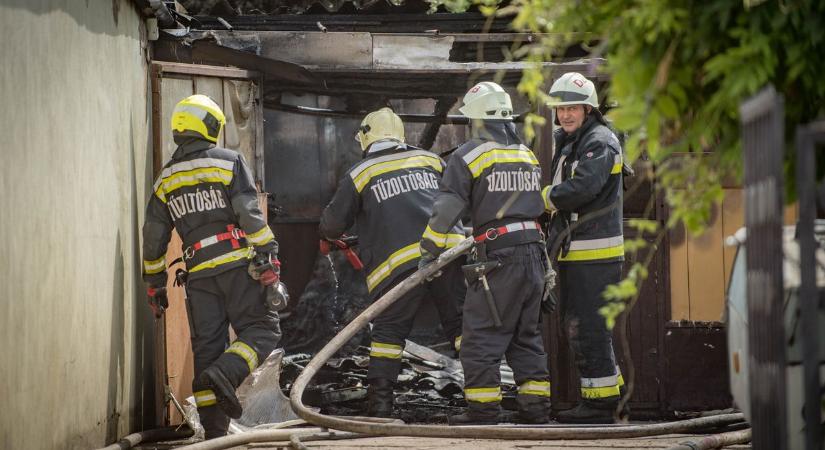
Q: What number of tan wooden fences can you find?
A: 1